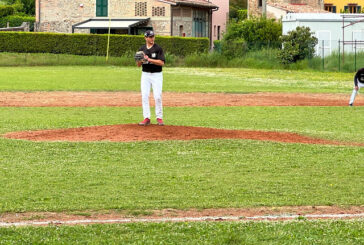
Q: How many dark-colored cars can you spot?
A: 0